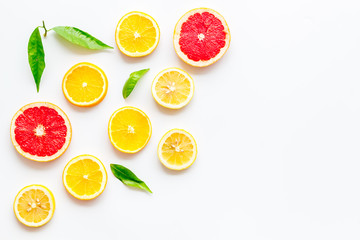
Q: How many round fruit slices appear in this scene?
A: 9